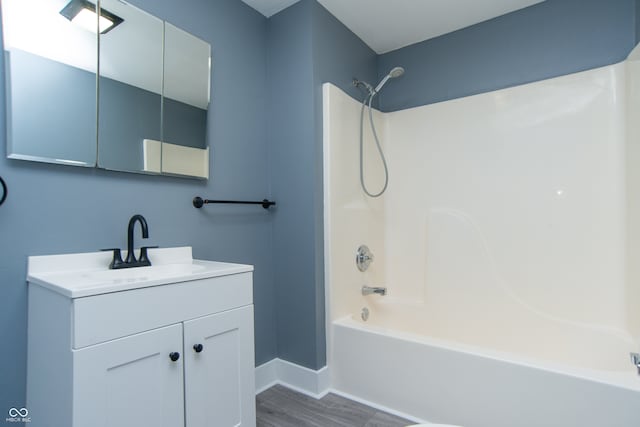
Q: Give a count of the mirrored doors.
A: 3